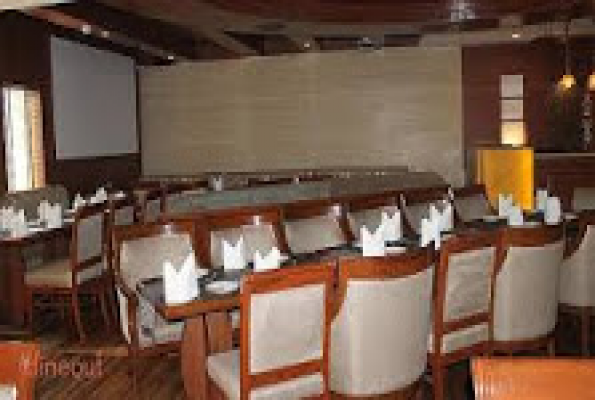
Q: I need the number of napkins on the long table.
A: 11